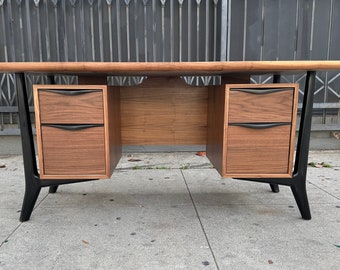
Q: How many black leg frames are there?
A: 2